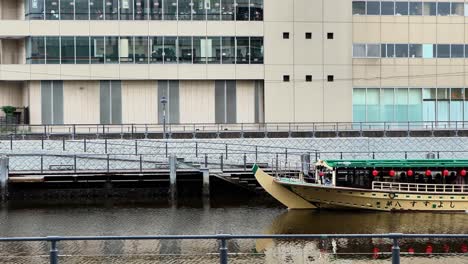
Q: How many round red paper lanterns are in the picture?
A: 6